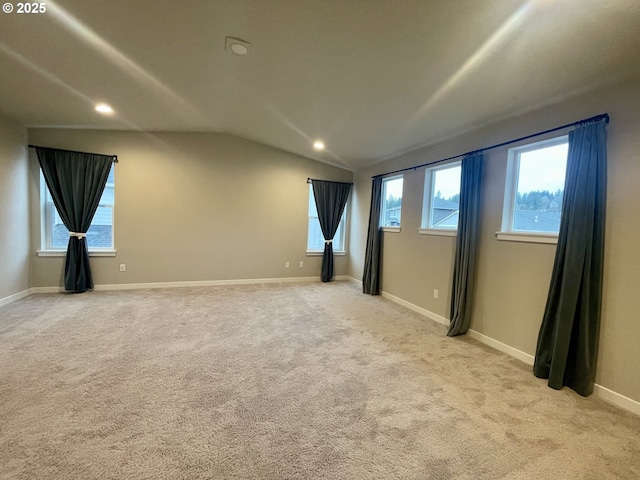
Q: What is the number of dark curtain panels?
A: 5